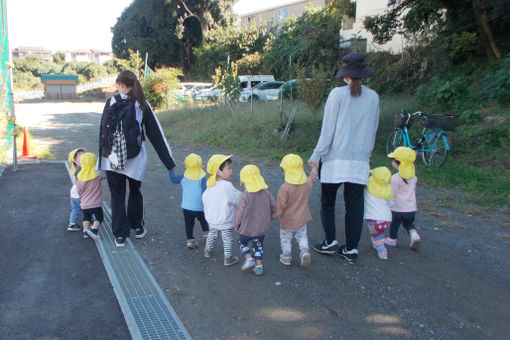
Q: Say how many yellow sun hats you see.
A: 8